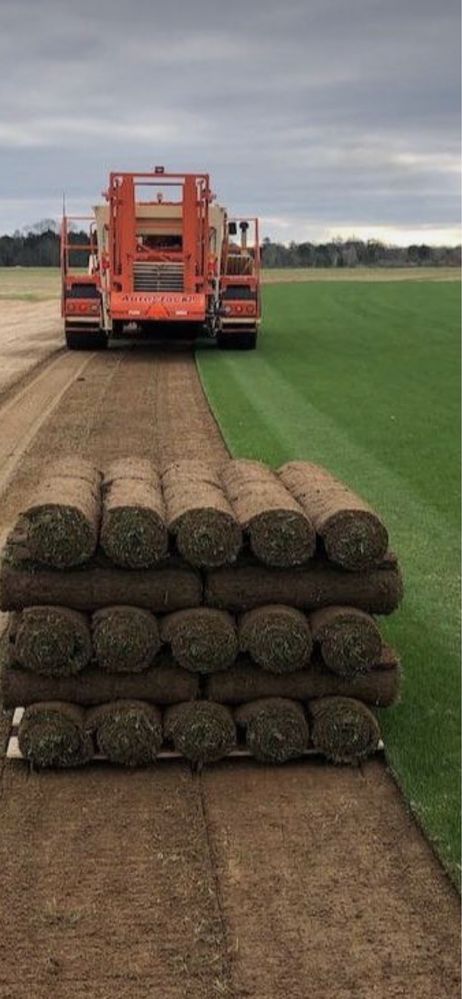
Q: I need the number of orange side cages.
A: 2